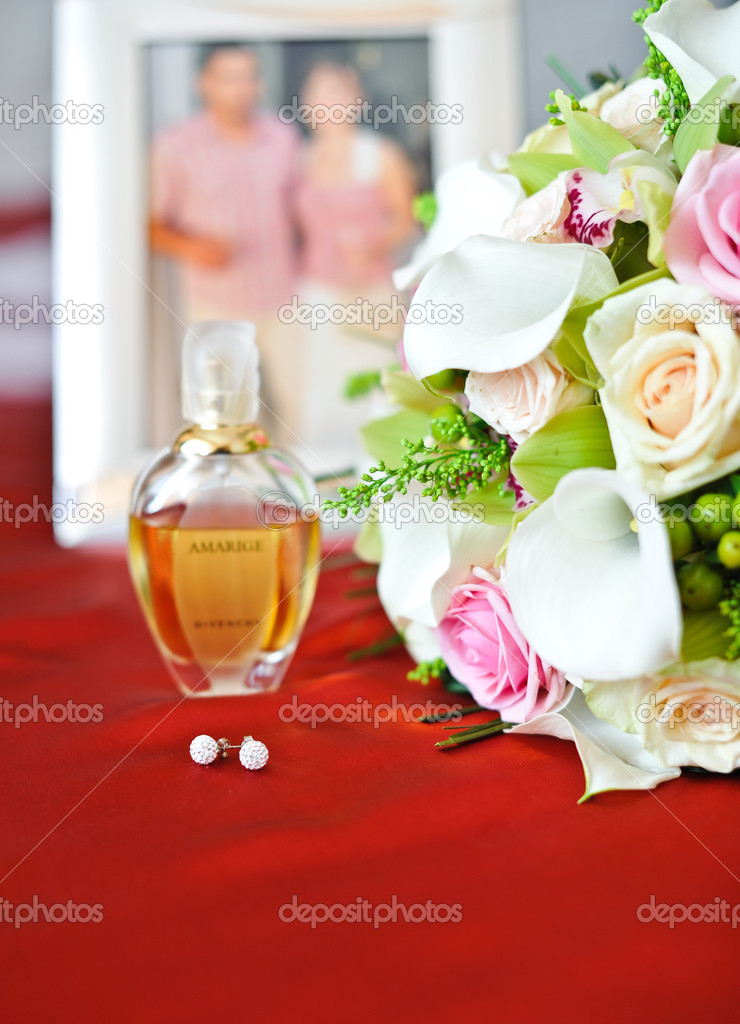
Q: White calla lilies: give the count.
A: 6